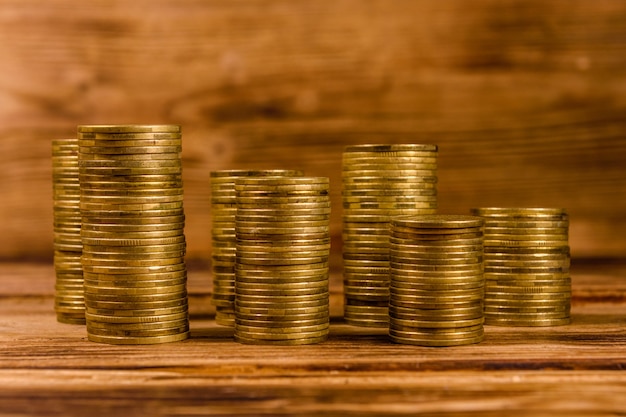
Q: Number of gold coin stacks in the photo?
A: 7